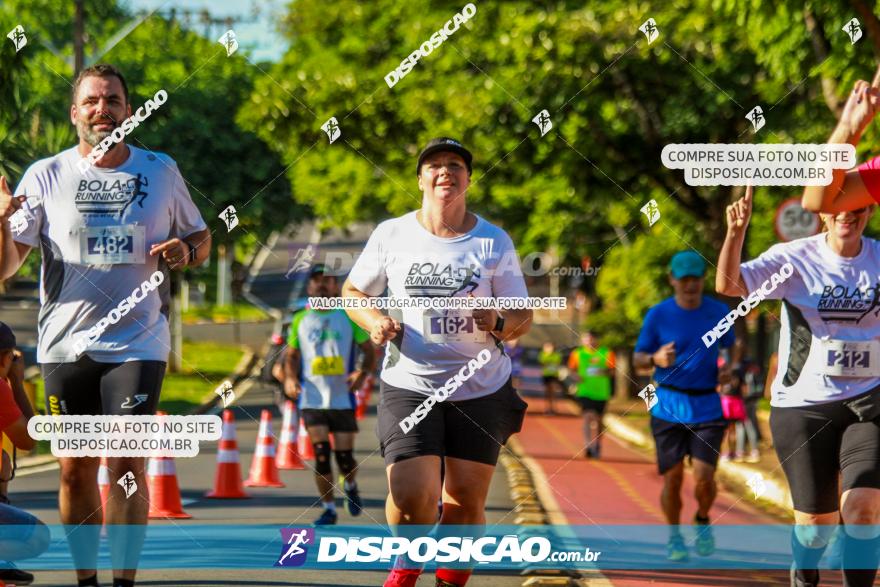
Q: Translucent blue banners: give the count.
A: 1